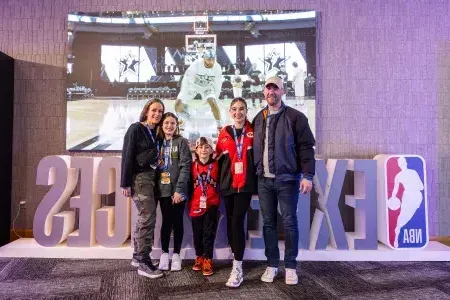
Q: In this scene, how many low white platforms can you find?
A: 1